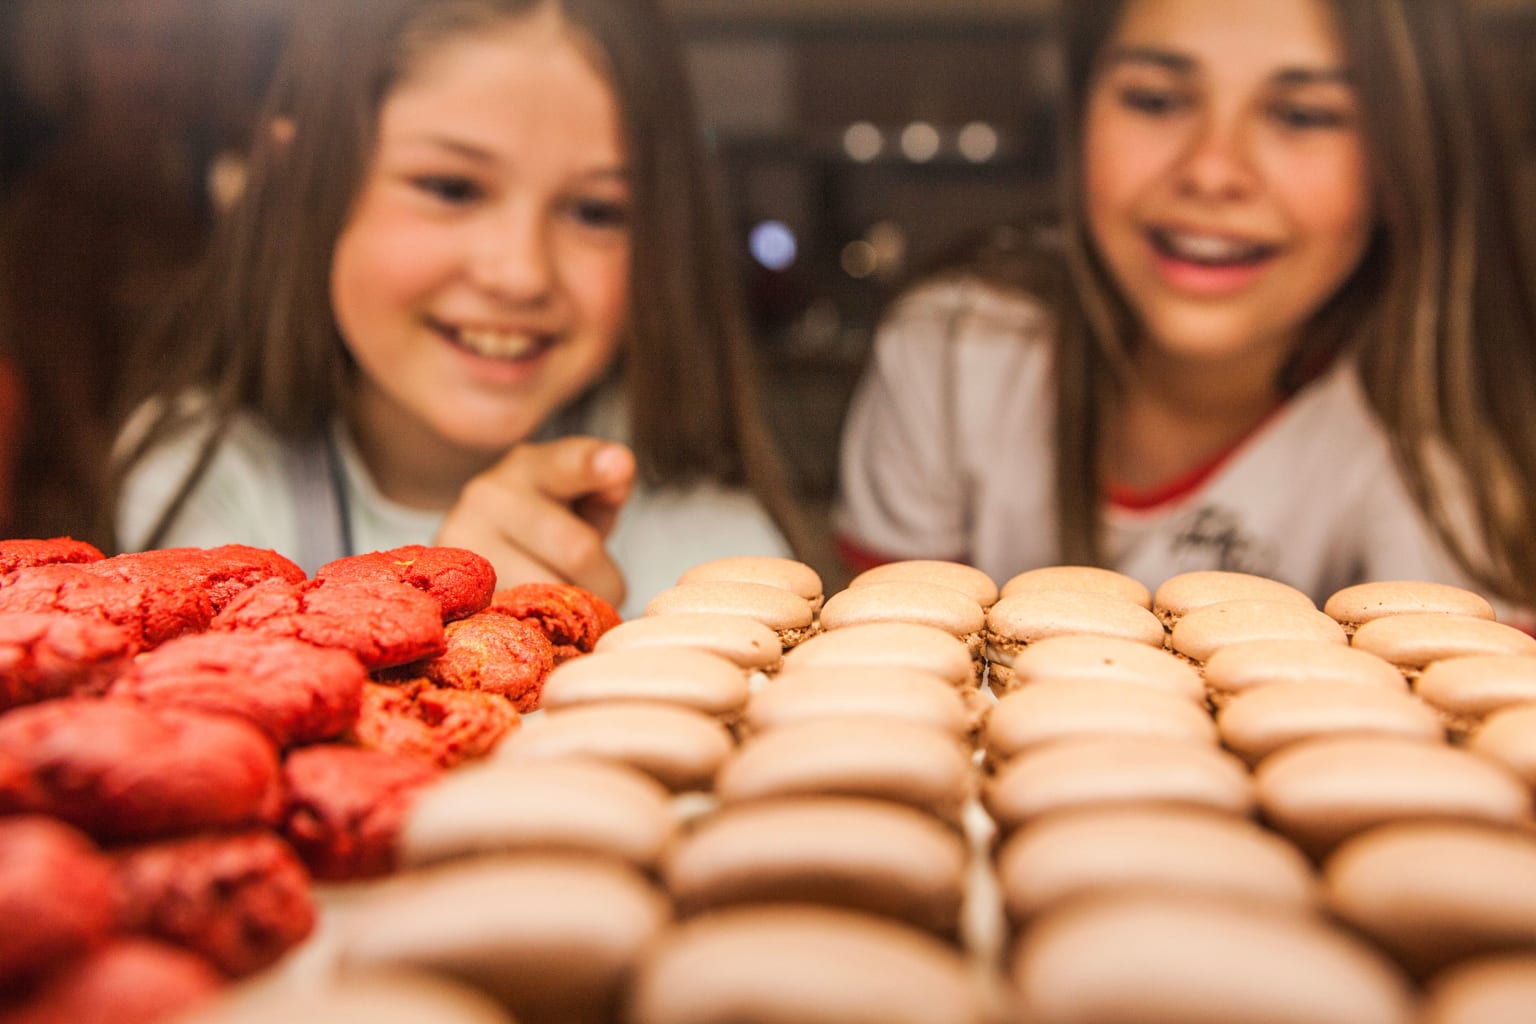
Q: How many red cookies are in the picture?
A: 15